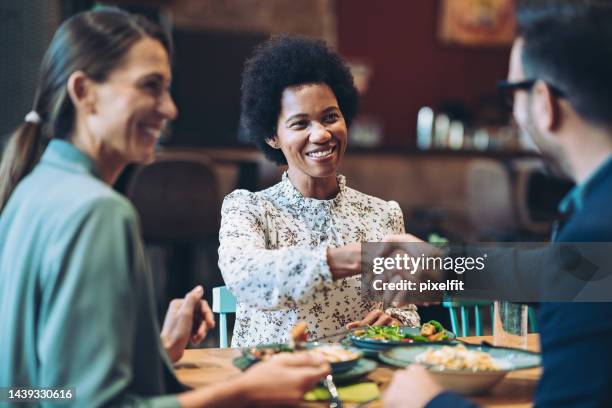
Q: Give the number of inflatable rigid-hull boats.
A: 0